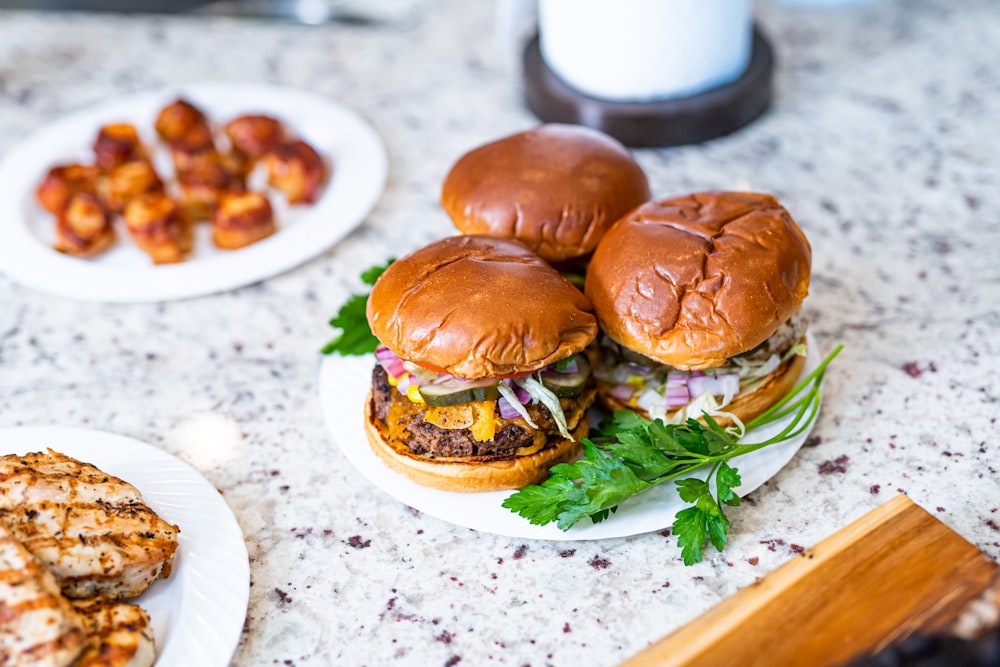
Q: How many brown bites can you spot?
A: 10